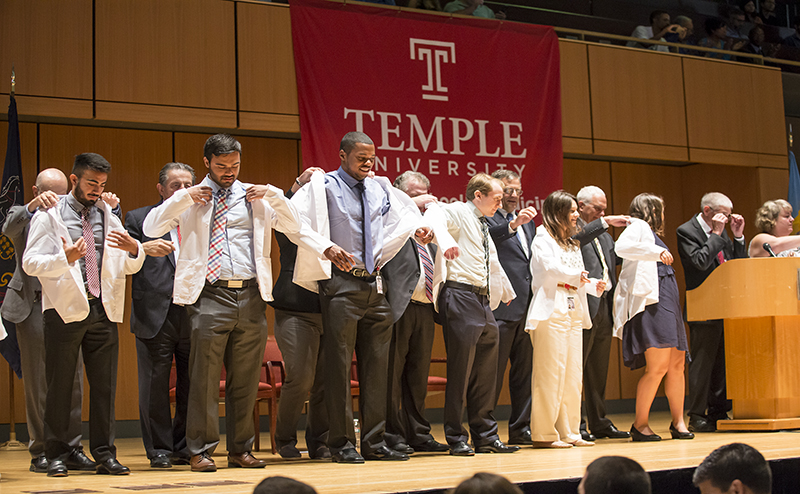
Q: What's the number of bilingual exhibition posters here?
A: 0